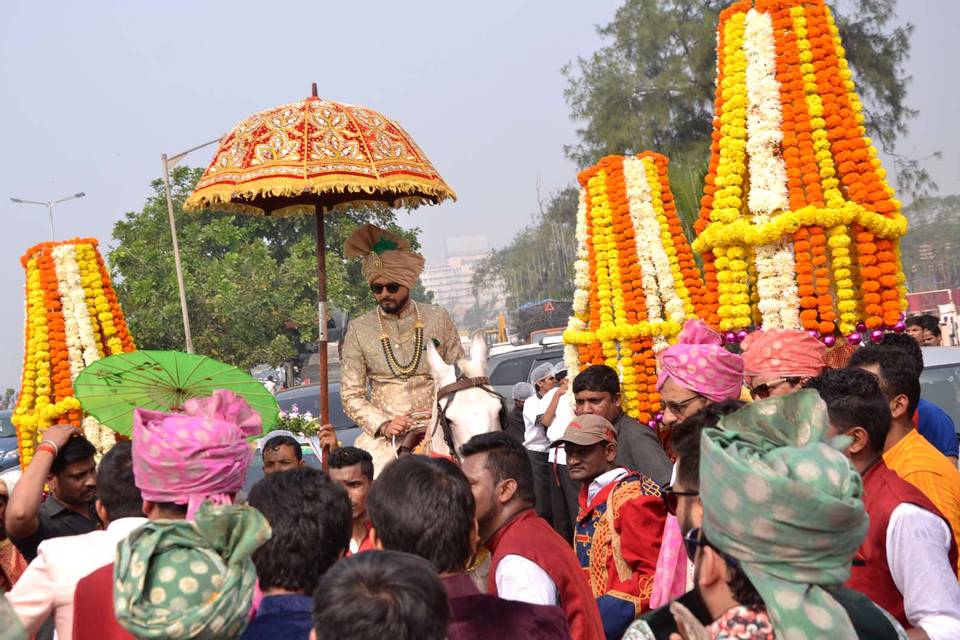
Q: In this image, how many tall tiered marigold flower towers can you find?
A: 3